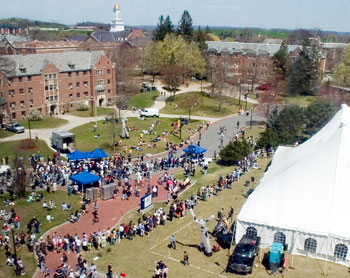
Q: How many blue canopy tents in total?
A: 4